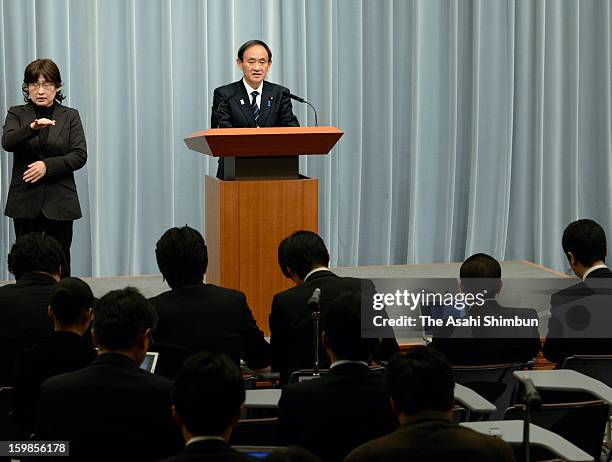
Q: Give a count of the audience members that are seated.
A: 10